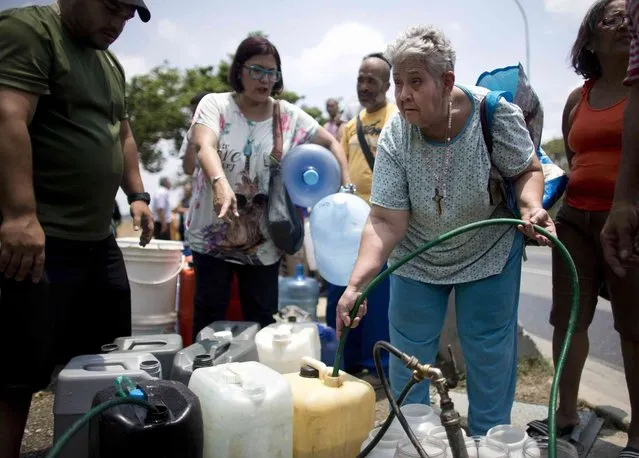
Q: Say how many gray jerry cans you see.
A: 4